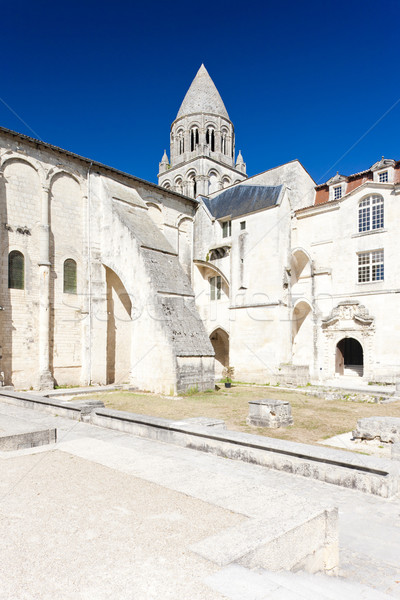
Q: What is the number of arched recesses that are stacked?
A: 2